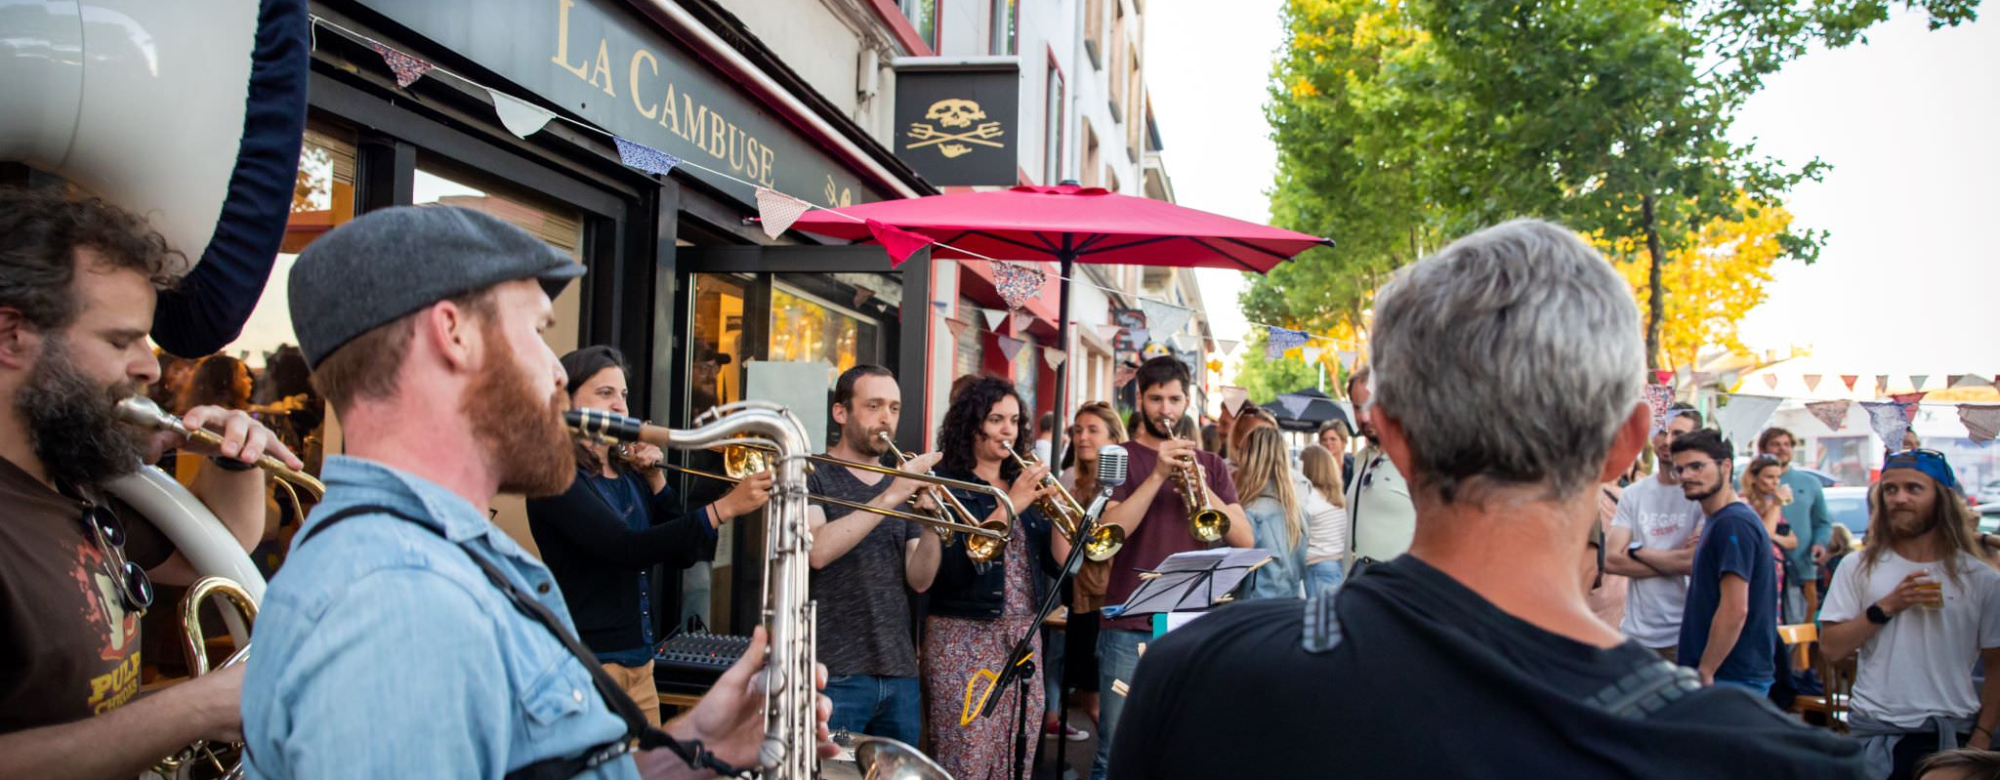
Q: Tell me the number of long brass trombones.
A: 1